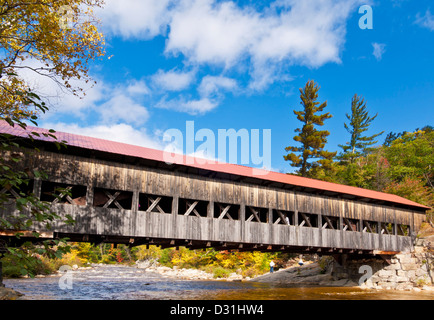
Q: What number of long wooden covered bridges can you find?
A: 1